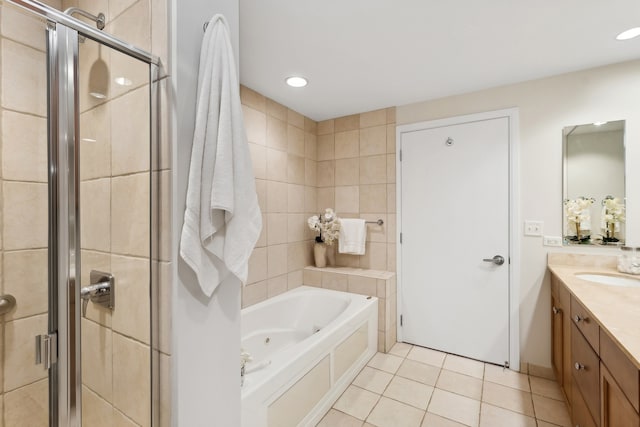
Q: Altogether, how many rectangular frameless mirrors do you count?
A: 1